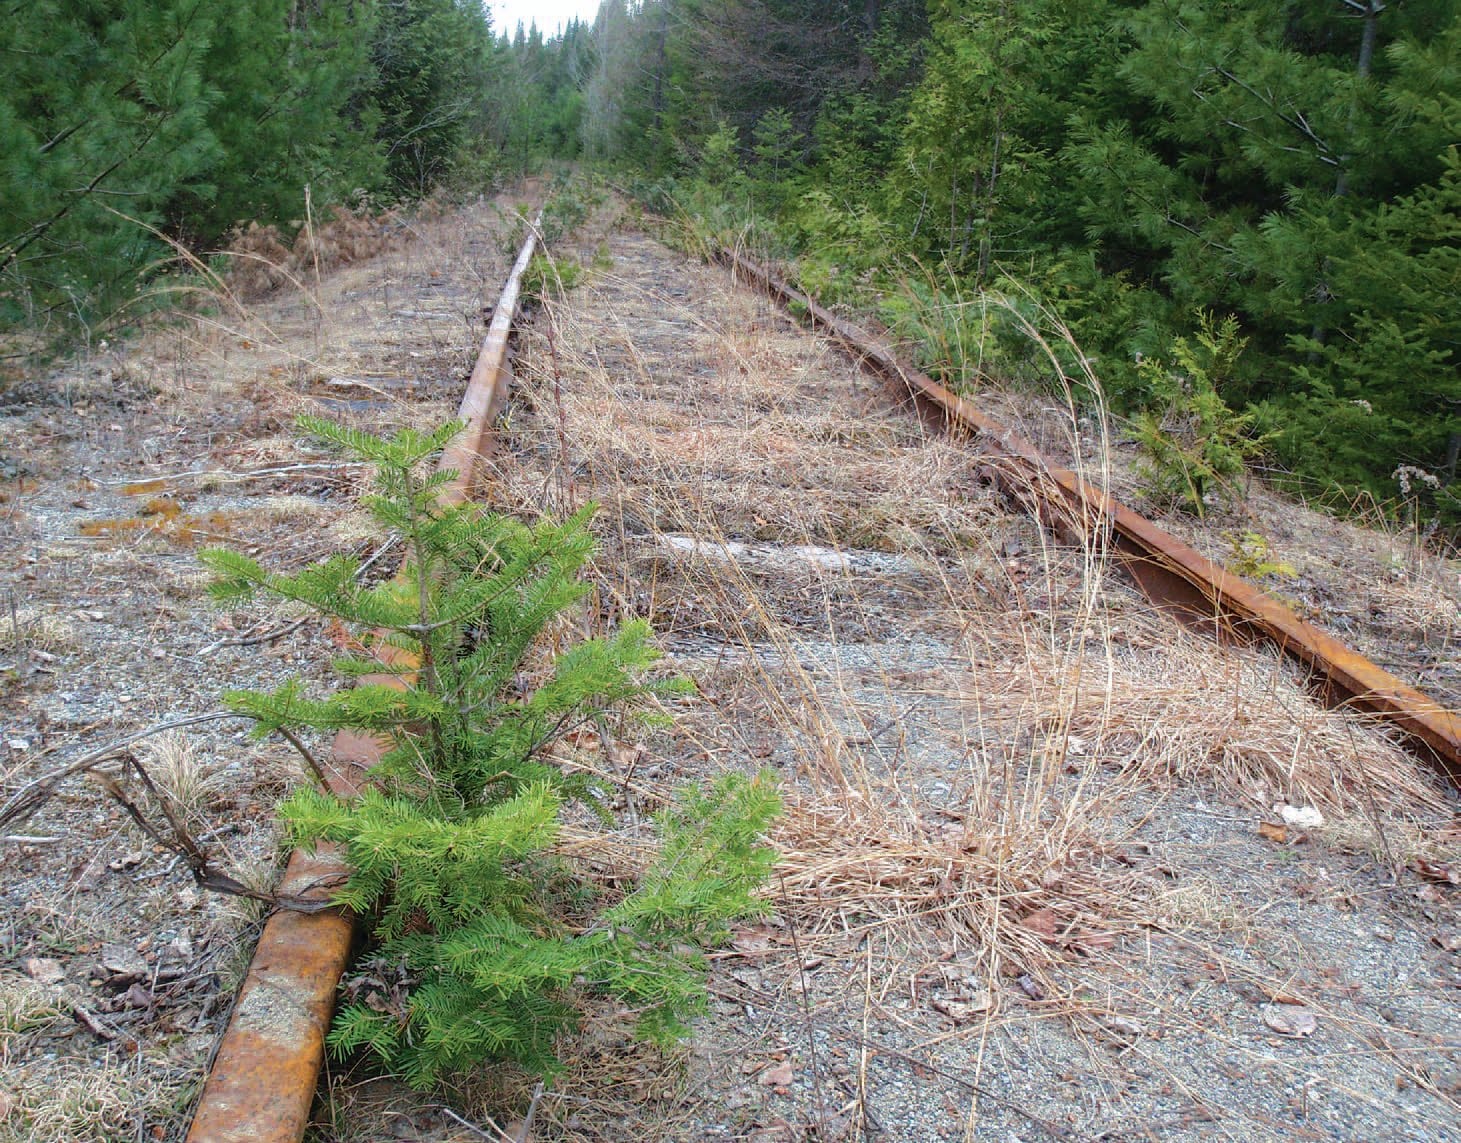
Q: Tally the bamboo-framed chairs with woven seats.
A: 0